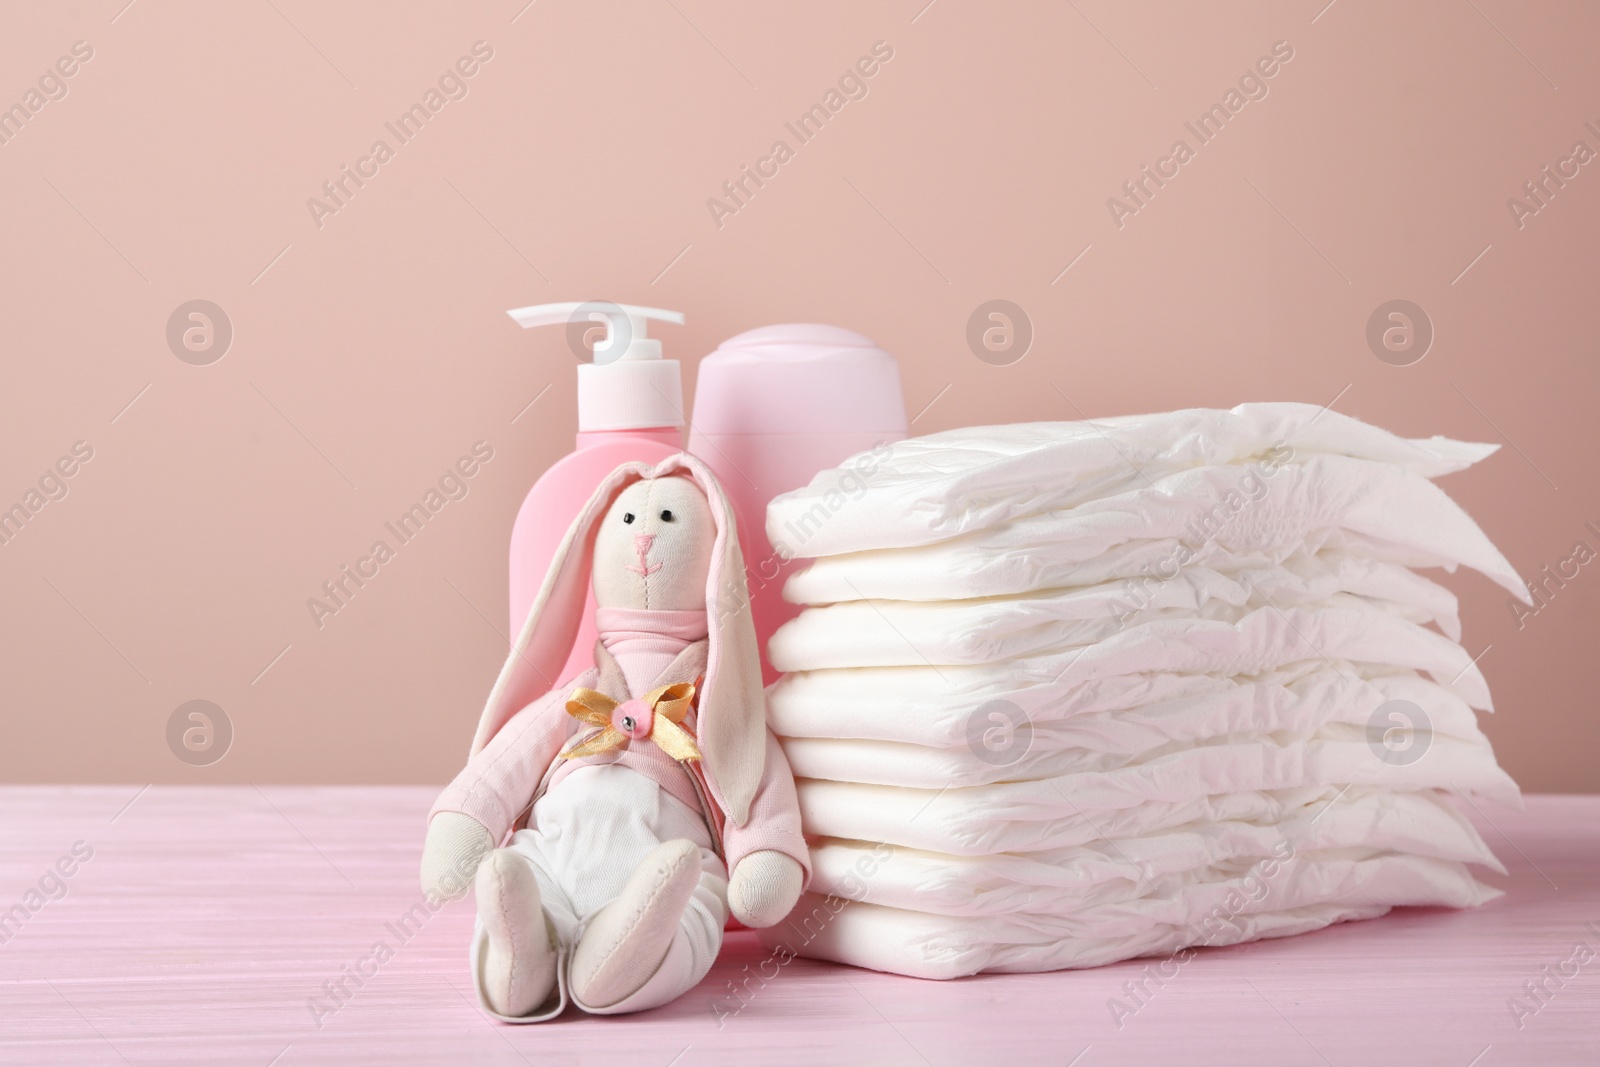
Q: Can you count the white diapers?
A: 8